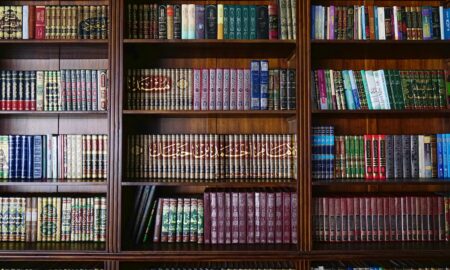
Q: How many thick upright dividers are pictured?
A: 2